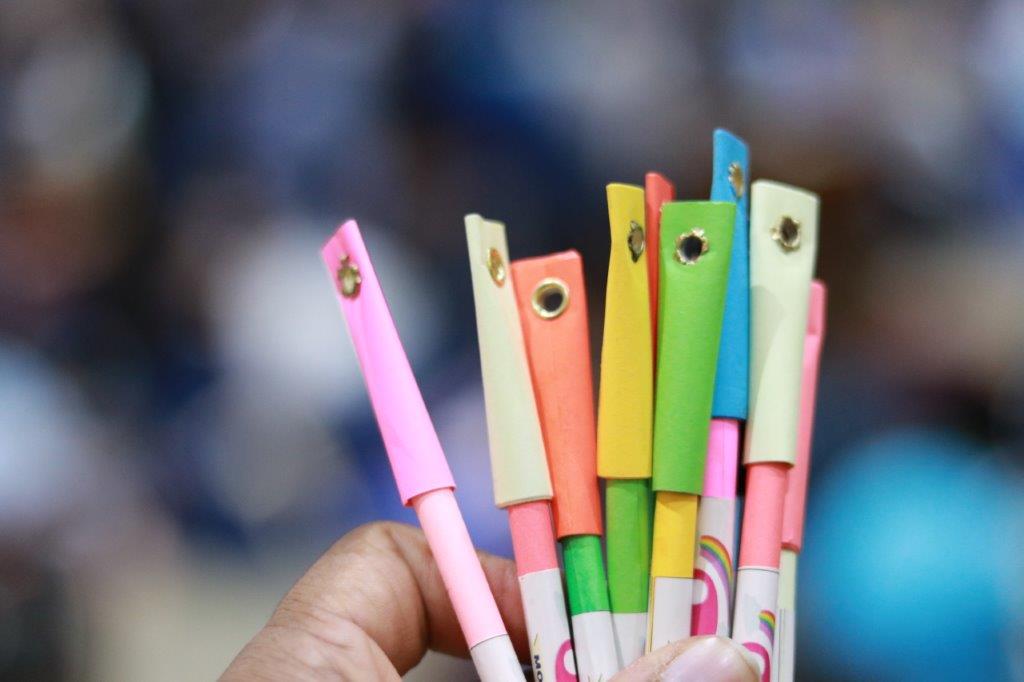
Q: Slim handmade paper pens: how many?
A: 9